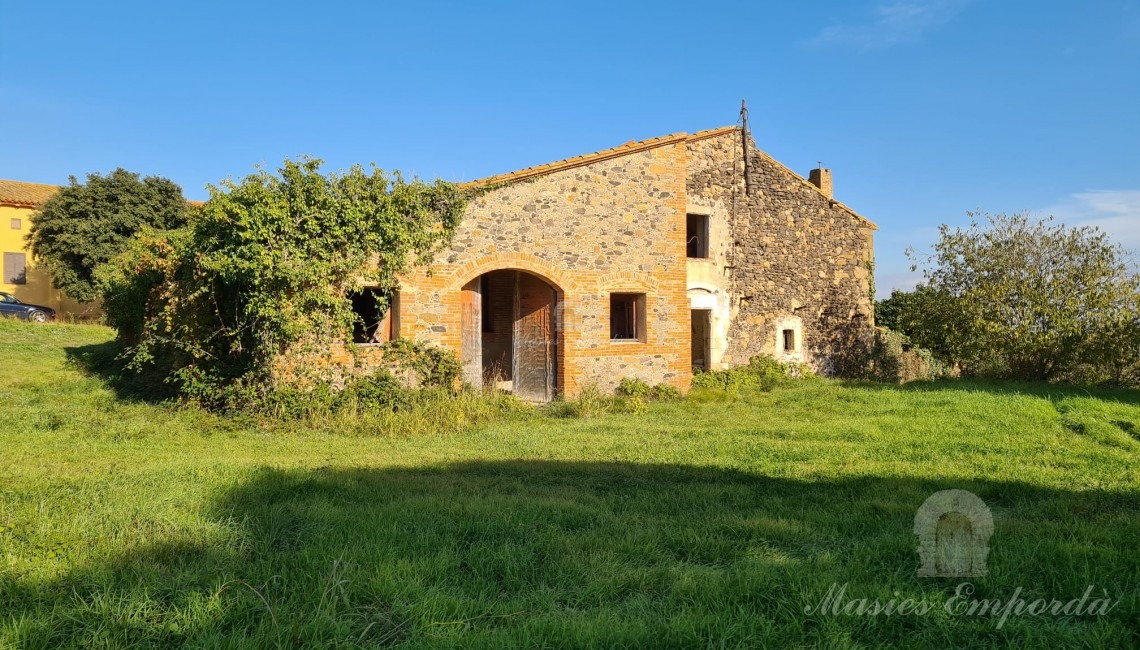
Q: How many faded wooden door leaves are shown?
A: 2